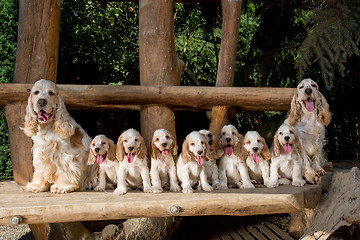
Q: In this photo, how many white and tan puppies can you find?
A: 8